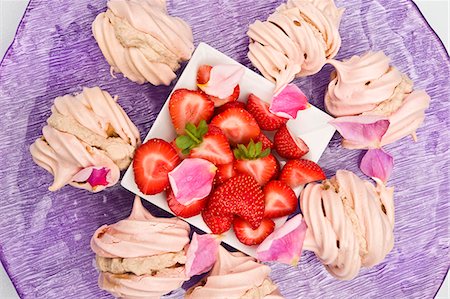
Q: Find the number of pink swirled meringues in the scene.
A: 7